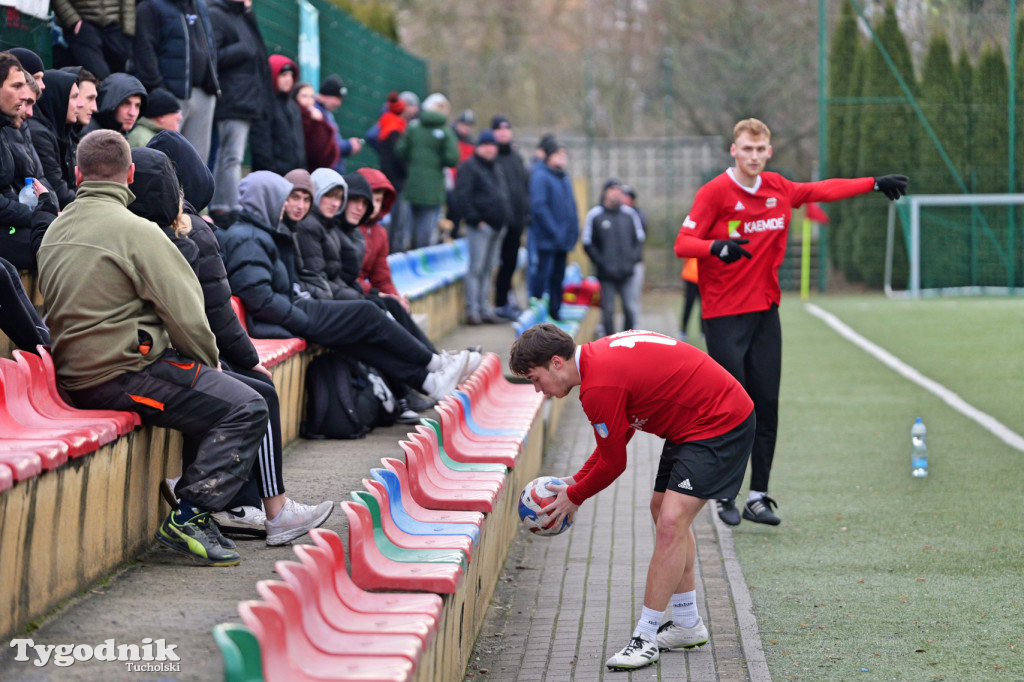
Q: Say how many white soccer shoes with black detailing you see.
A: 2